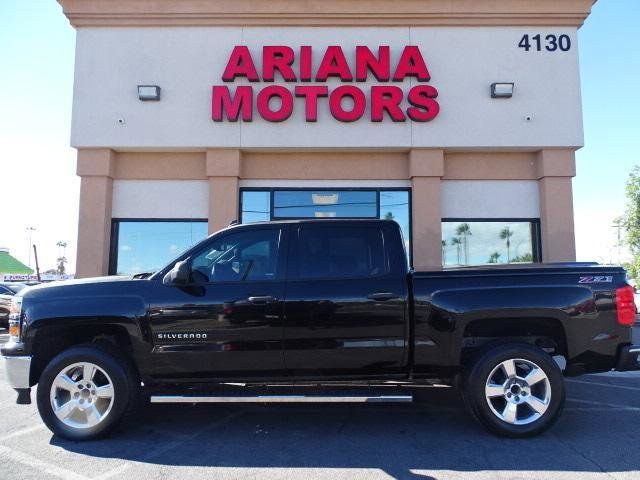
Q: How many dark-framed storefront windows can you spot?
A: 3